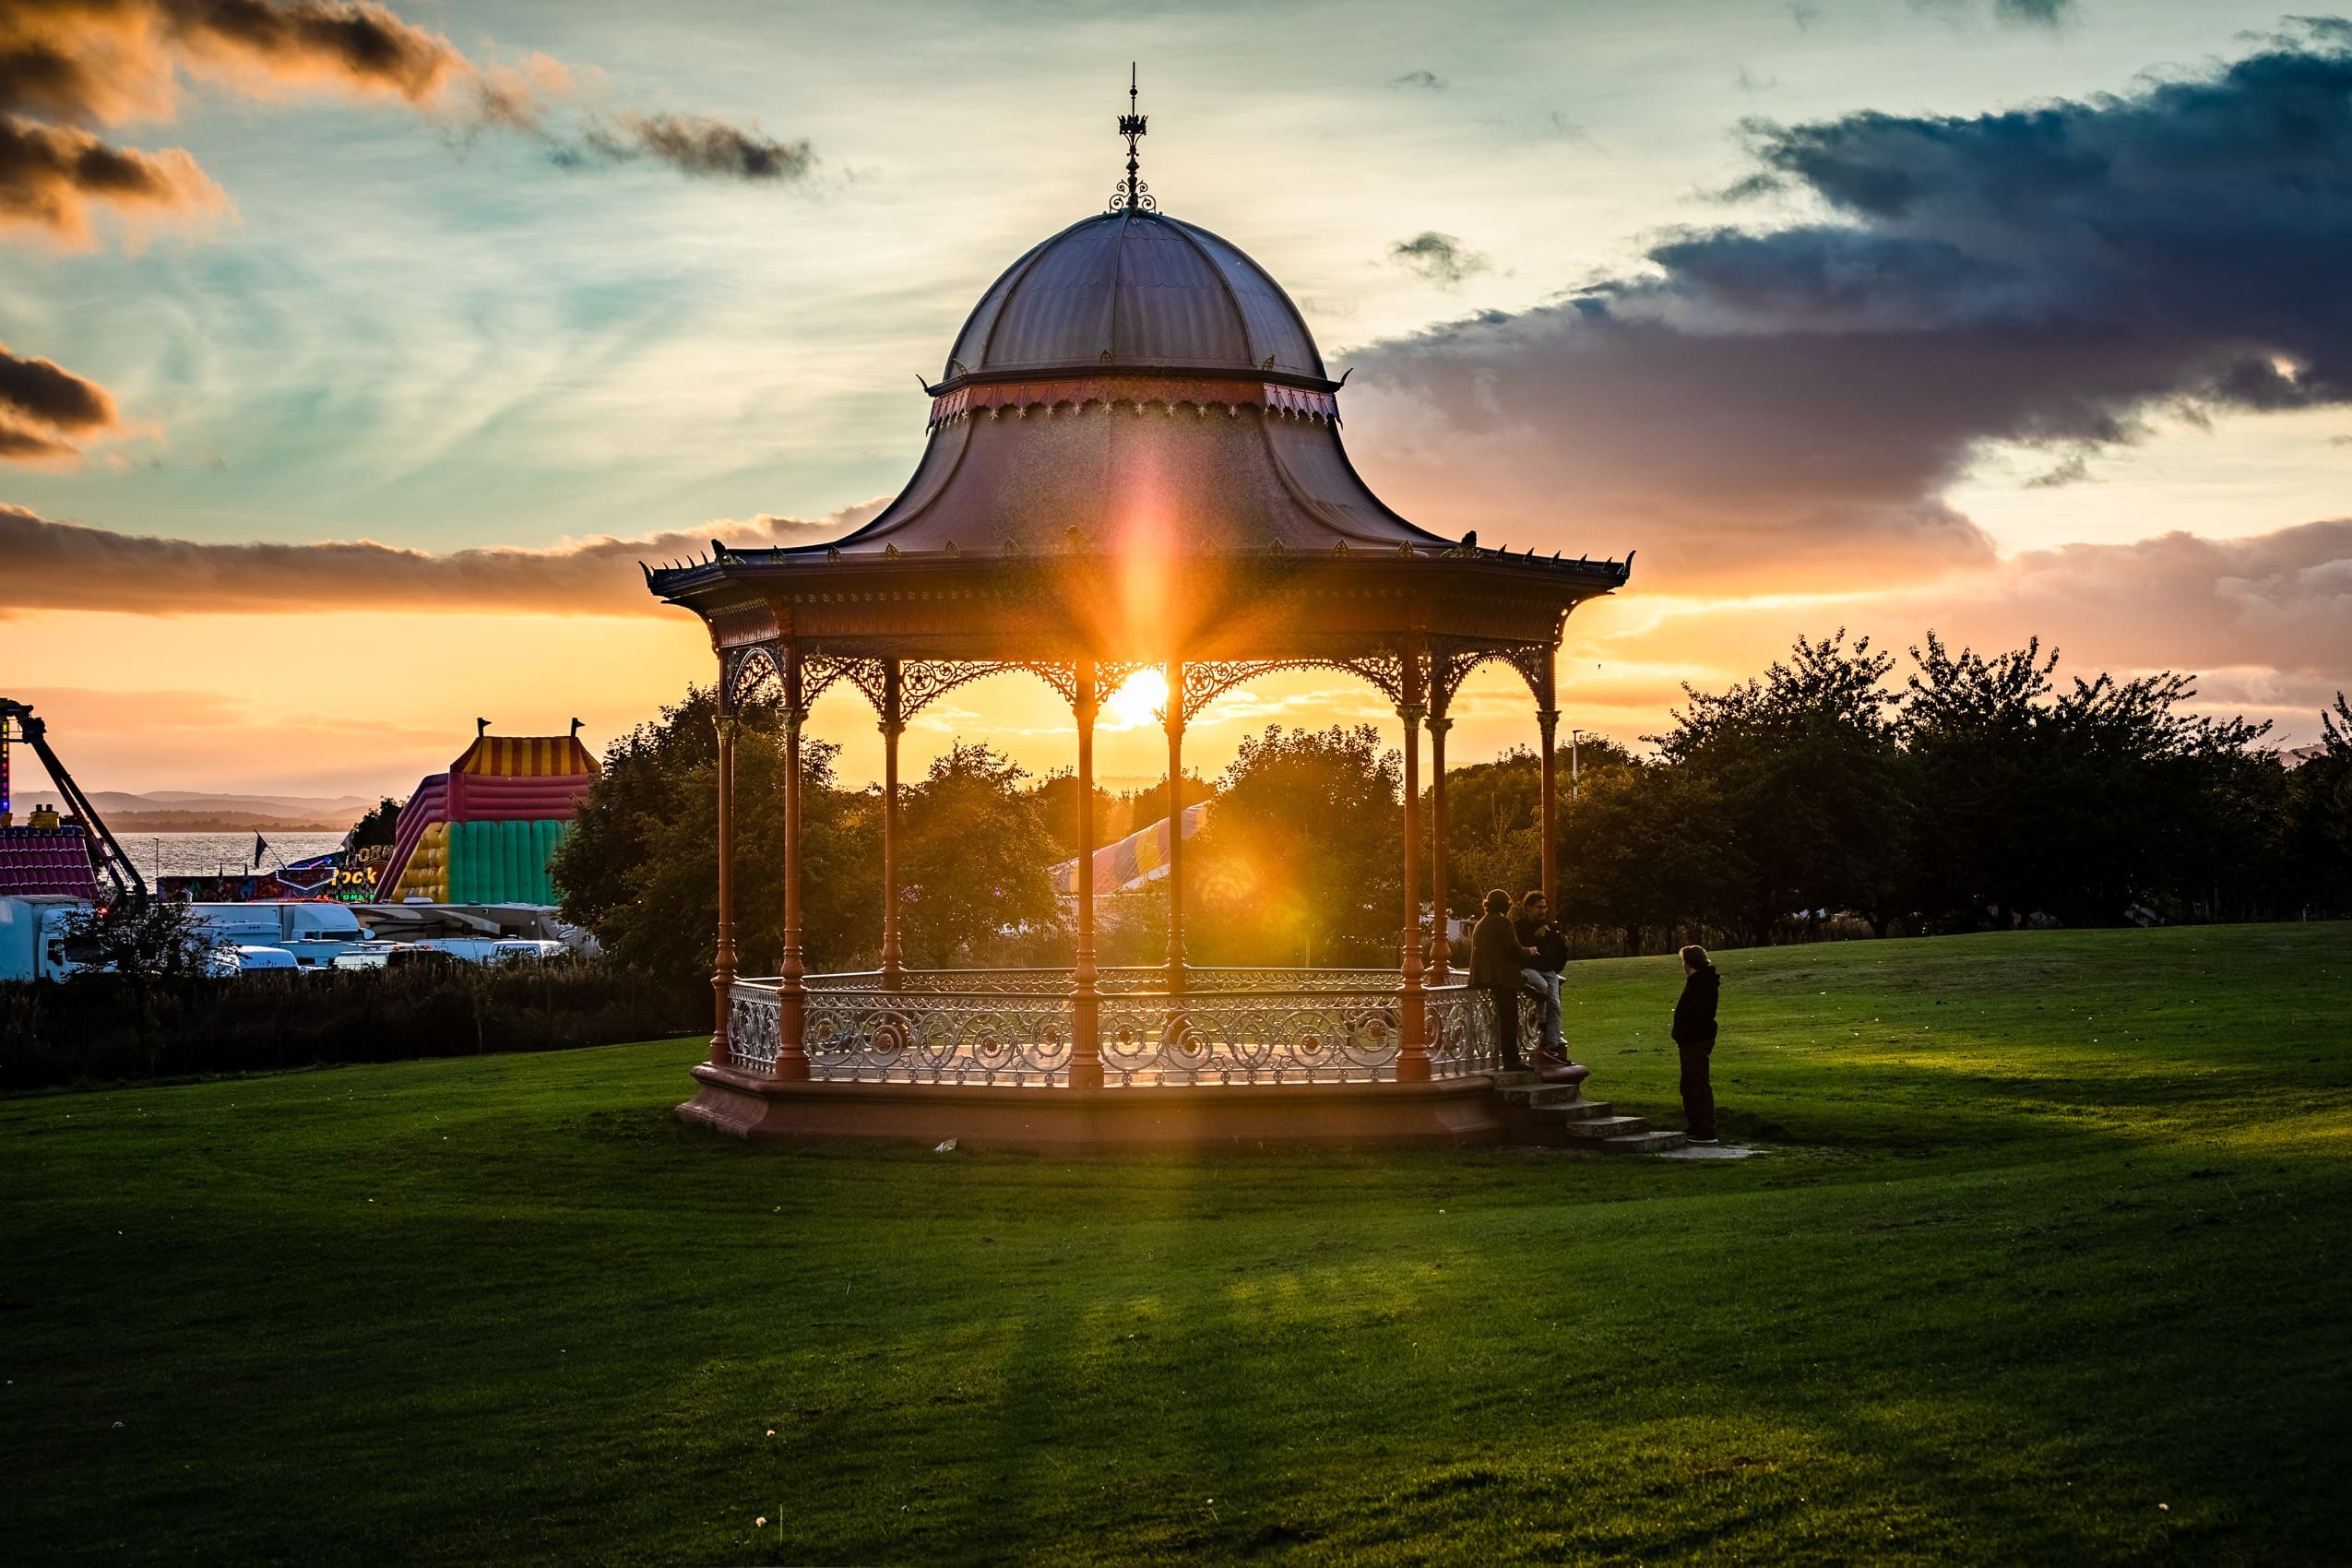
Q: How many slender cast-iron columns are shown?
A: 8